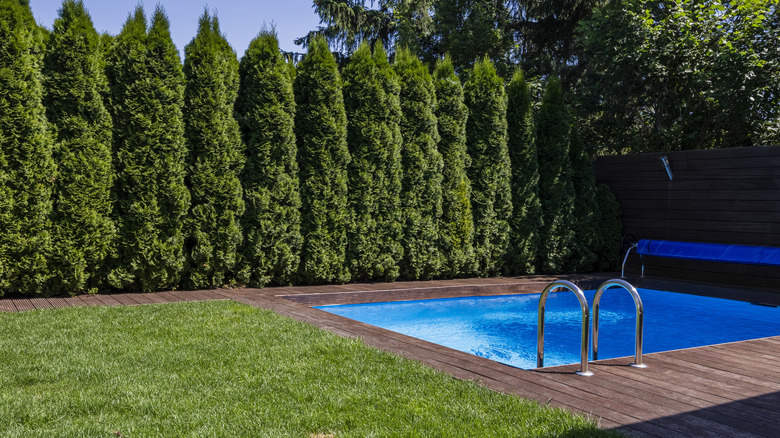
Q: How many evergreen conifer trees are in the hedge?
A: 14